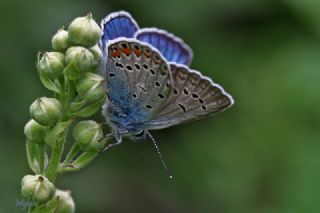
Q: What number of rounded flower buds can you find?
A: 11